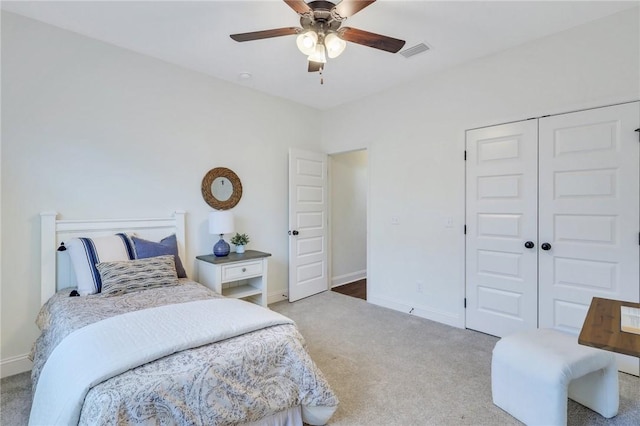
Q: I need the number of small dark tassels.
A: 2